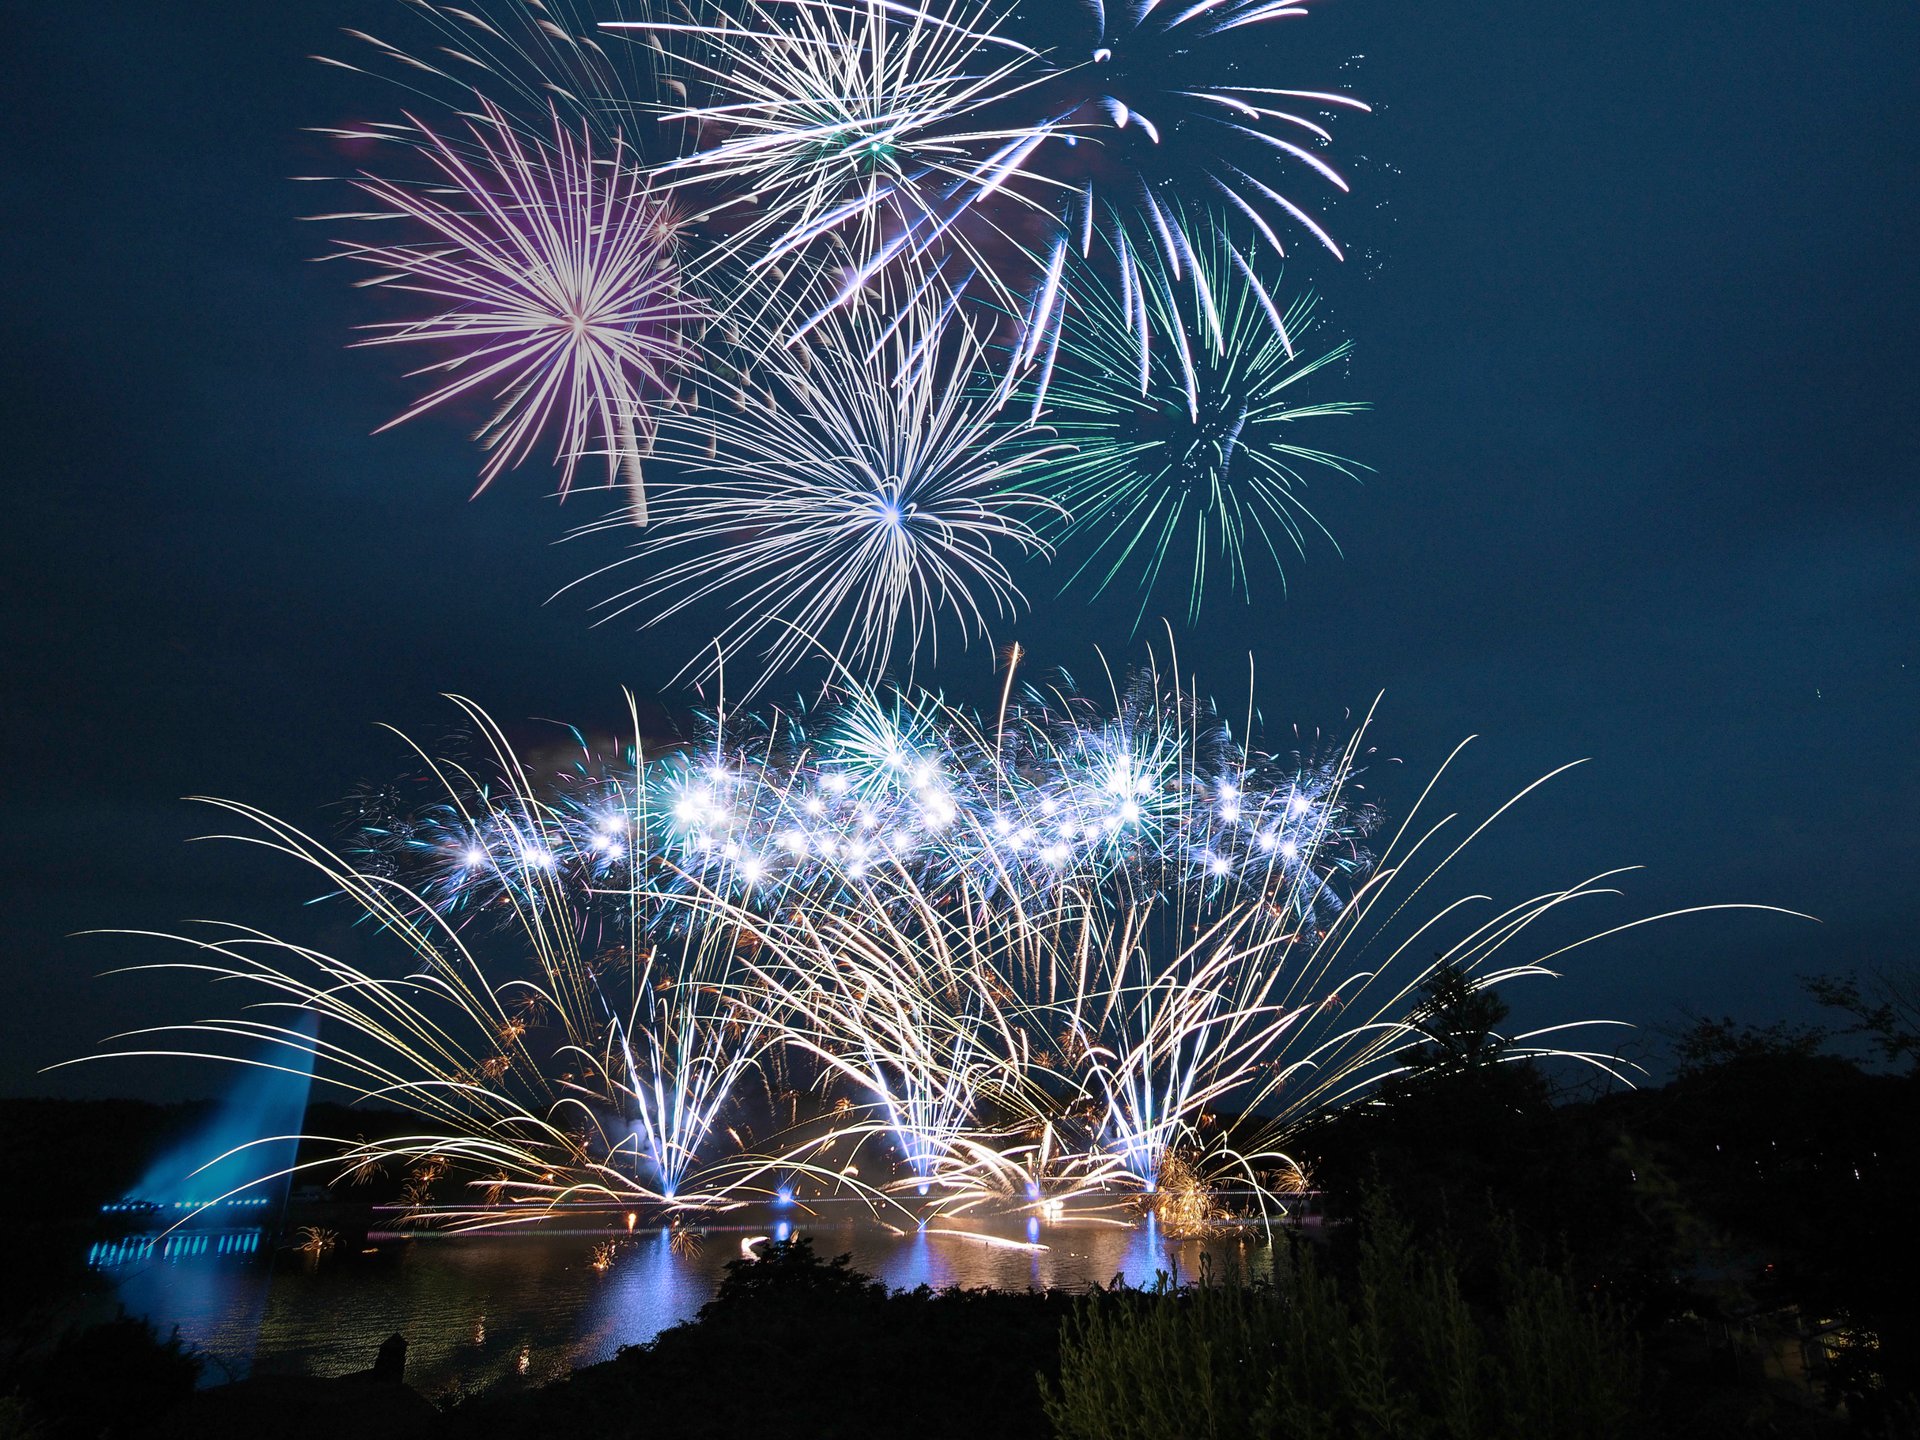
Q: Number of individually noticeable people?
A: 0